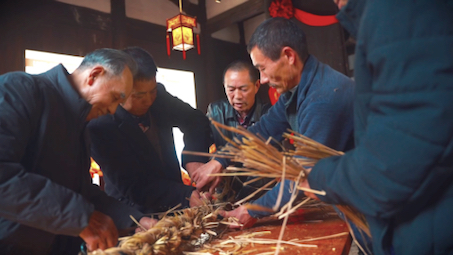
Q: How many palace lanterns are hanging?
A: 1